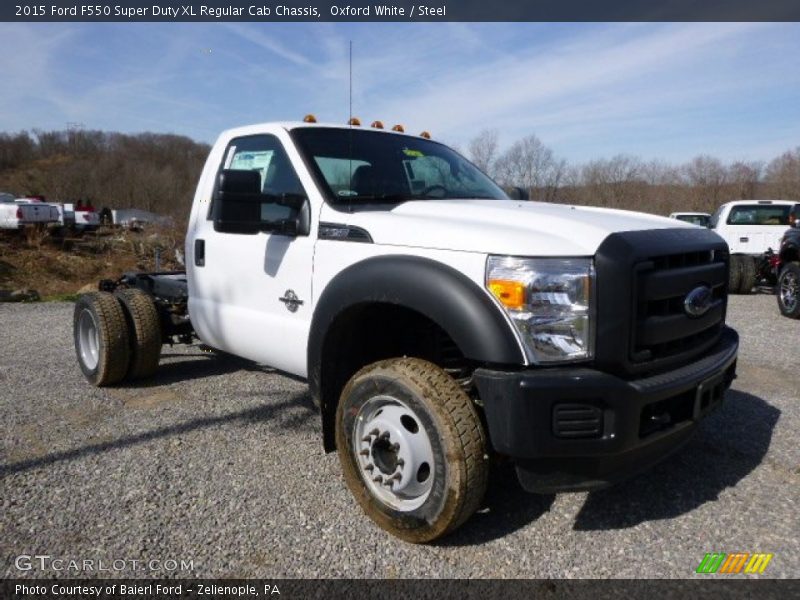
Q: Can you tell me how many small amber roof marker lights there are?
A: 5